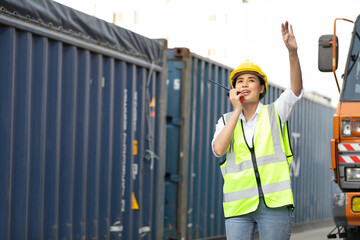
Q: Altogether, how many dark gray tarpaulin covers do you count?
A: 1